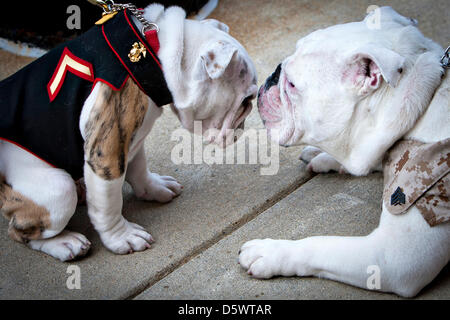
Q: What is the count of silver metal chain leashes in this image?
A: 2